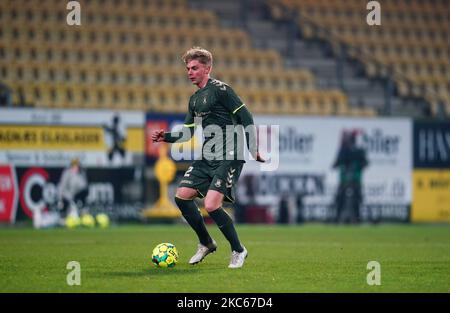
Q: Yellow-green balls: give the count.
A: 4